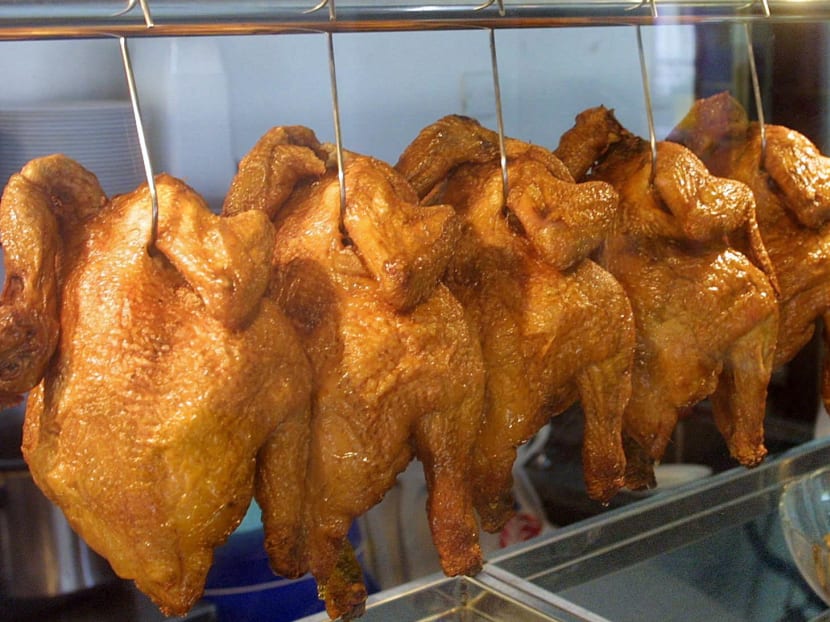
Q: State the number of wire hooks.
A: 5